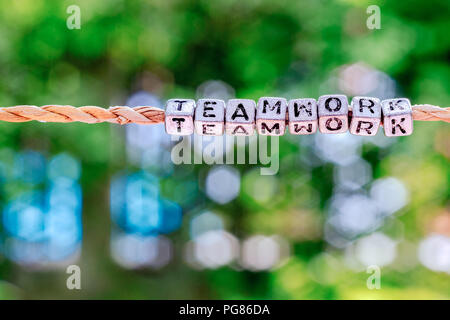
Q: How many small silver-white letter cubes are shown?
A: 8